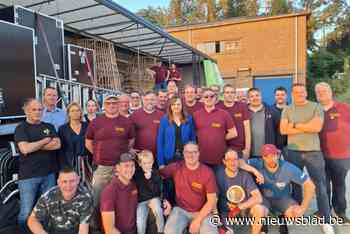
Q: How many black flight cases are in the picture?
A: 3